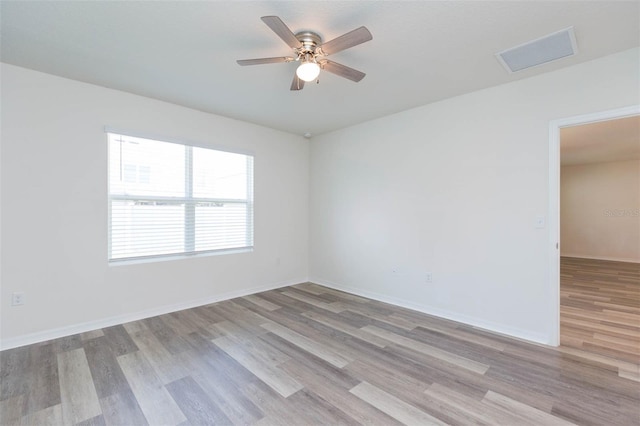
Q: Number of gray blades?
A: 5